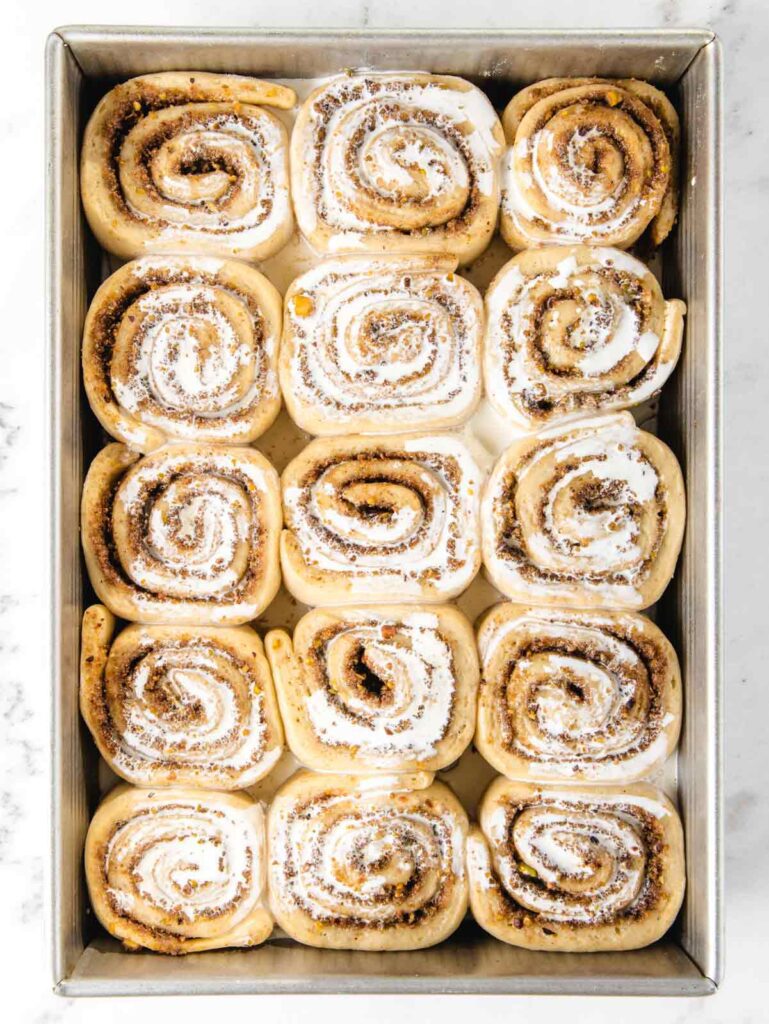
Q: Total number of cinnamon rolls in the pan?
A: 15